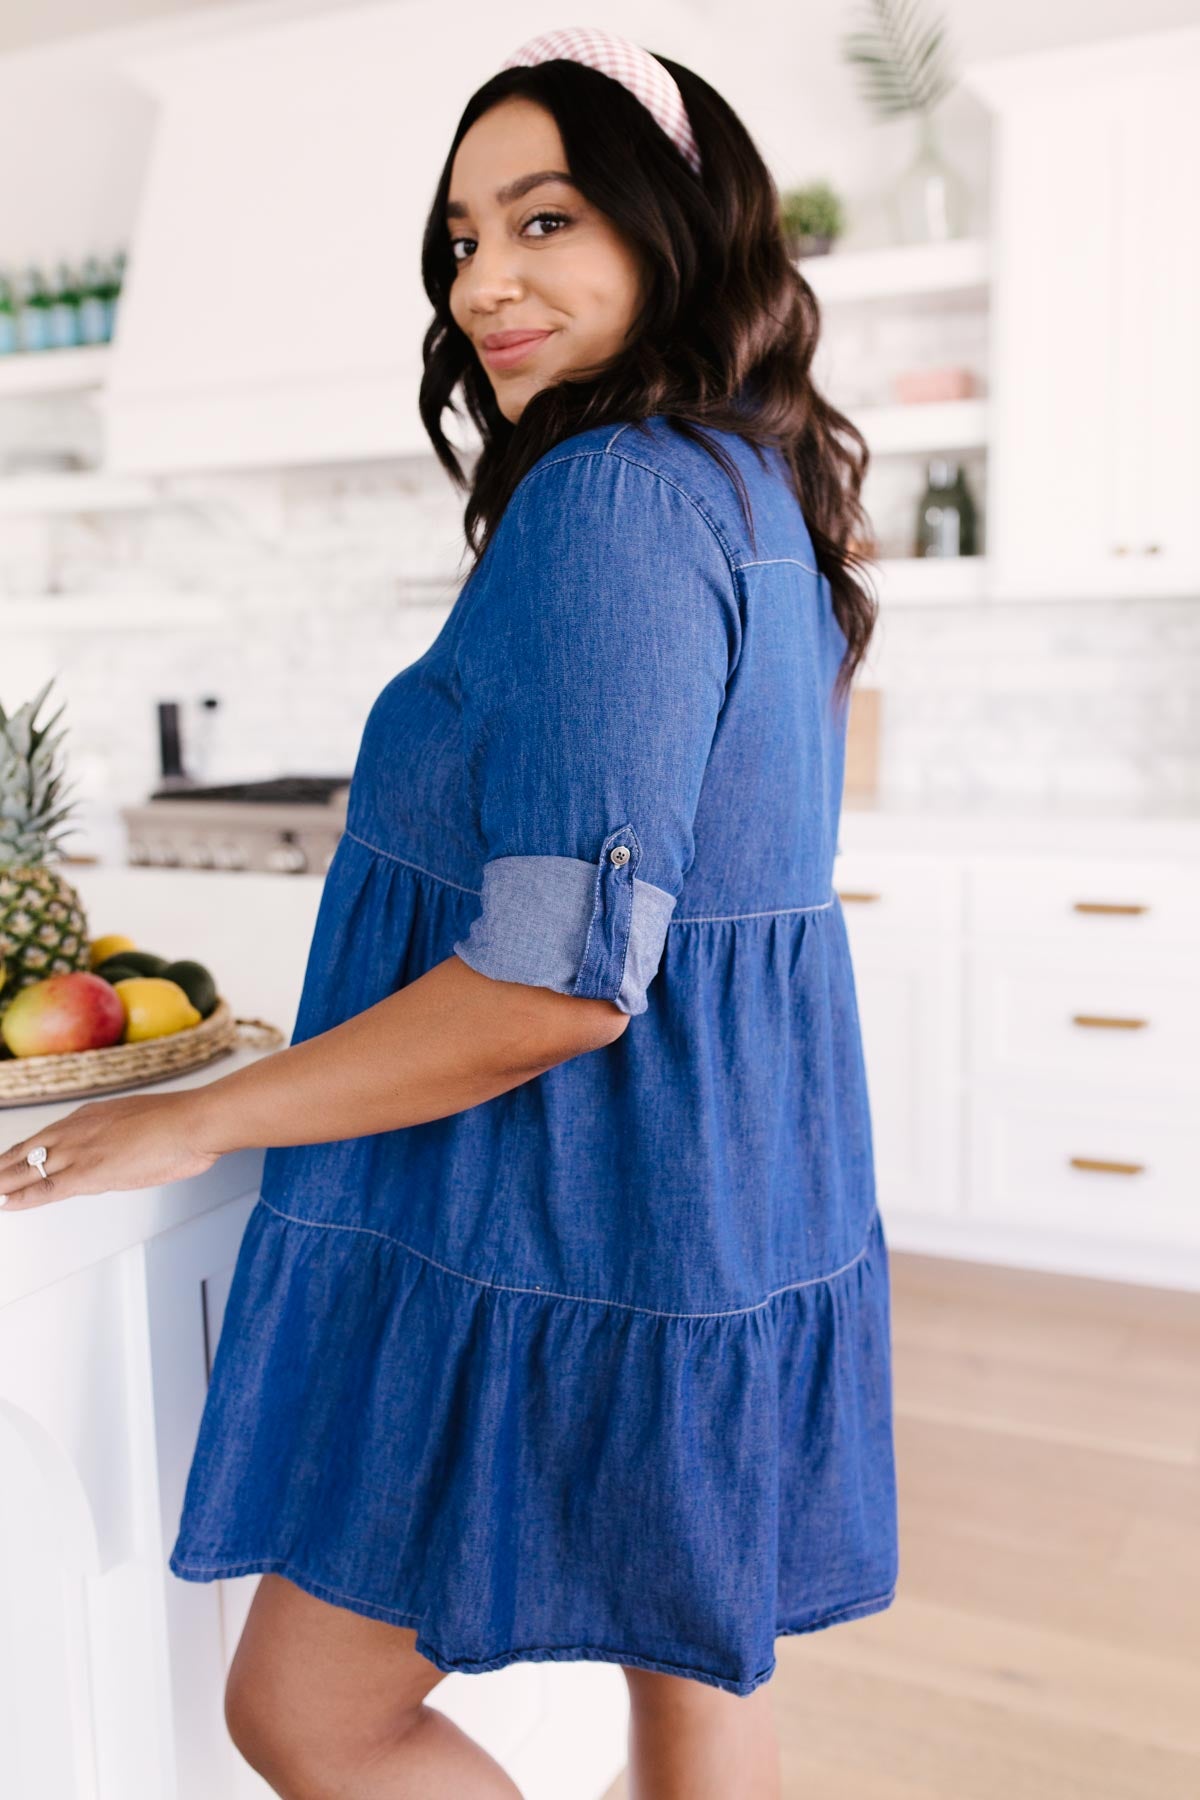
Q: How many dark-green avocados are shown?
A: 3